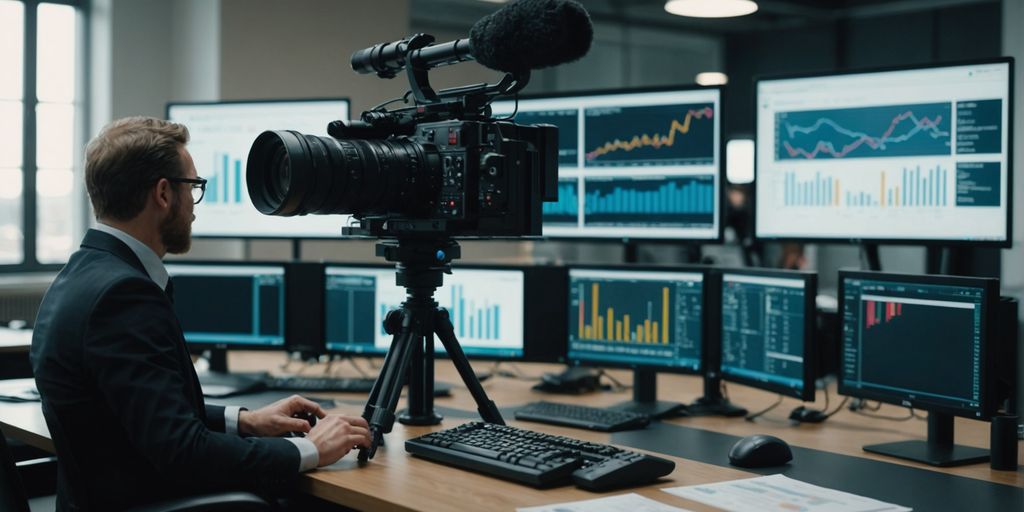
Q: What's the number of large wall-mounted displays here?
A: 3